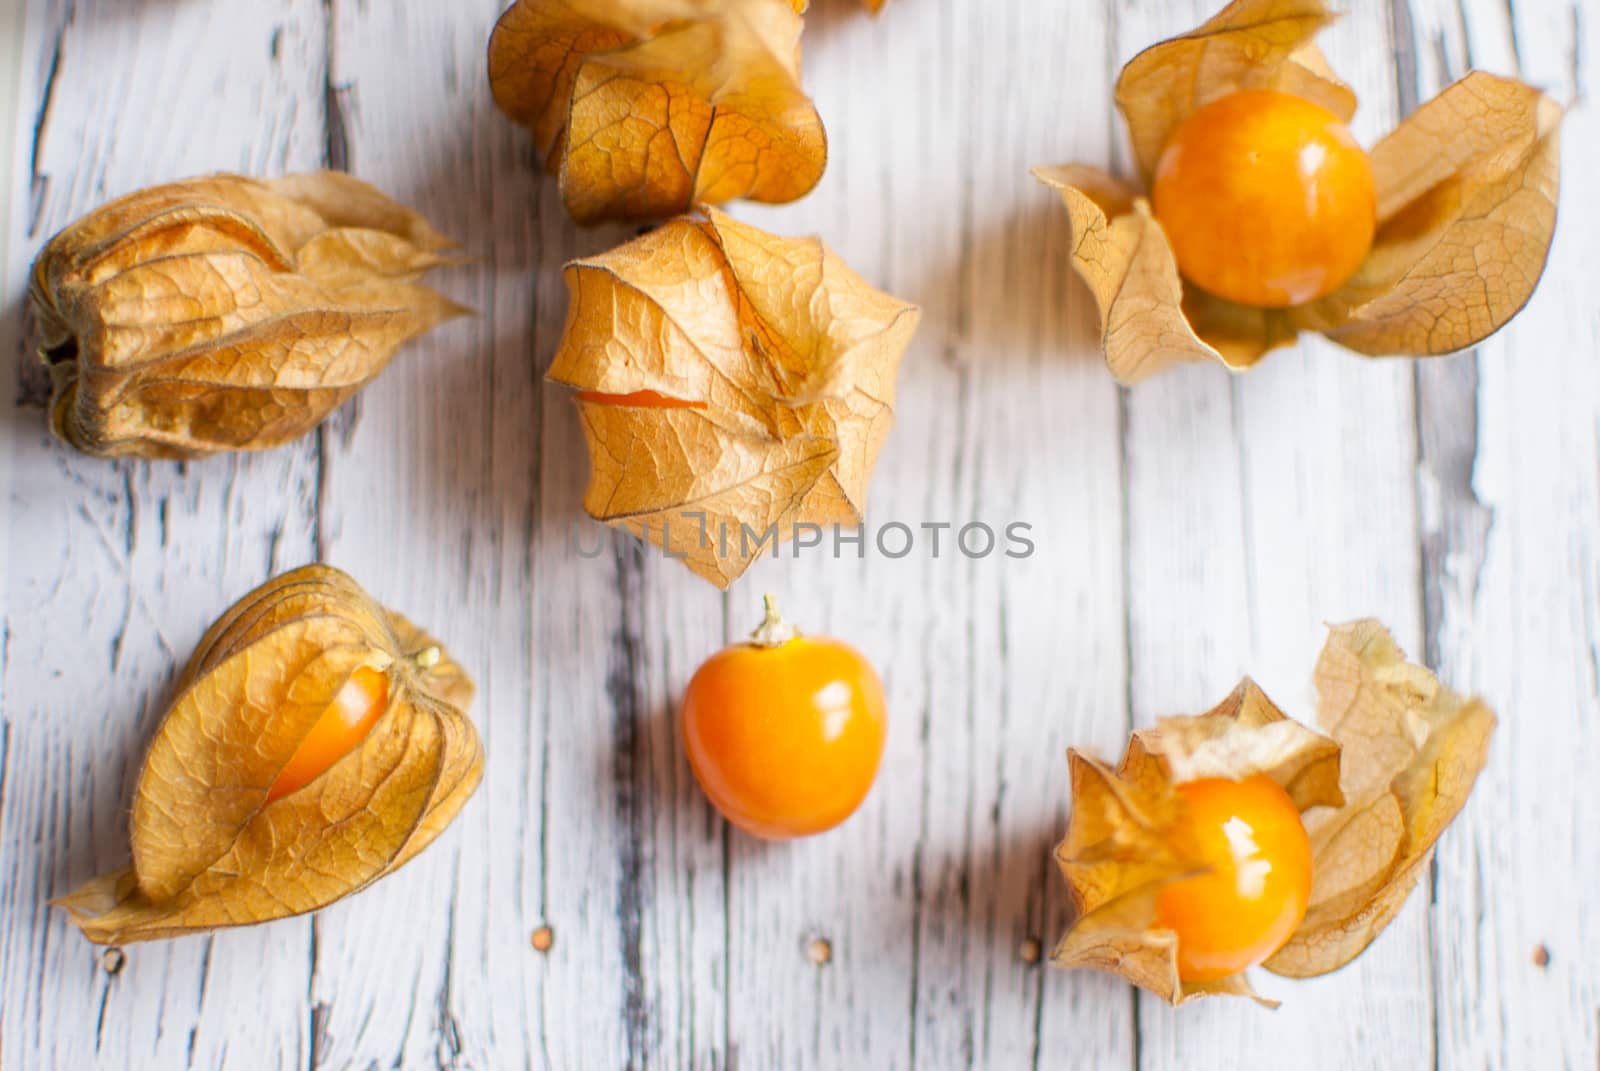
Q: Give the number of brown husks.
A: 6